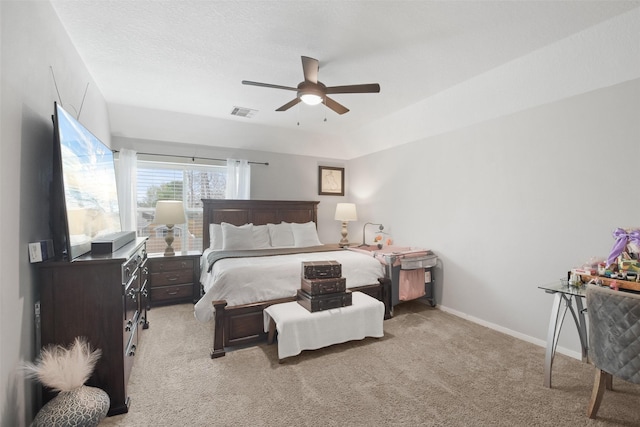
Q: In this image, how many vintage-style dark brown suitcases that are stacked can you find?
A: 3